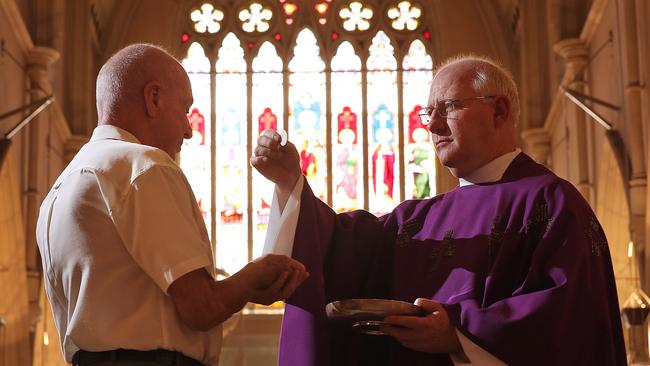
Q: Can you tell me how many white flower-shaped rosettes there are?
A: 4